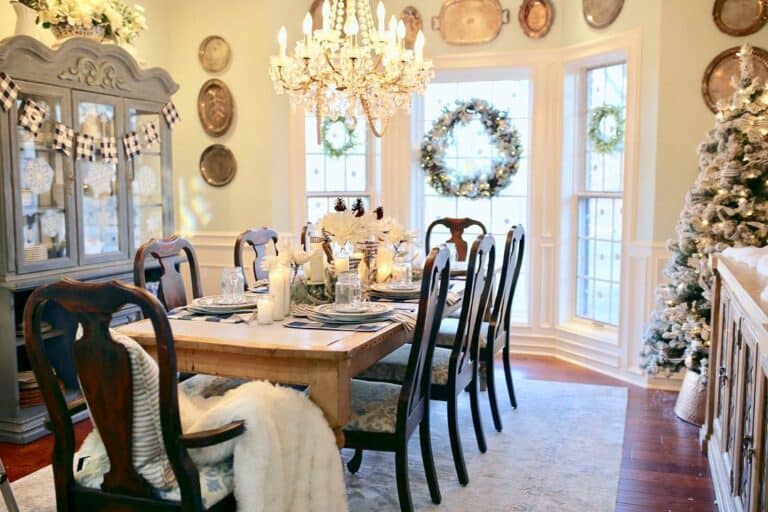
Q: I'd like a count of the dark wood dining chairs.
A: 8